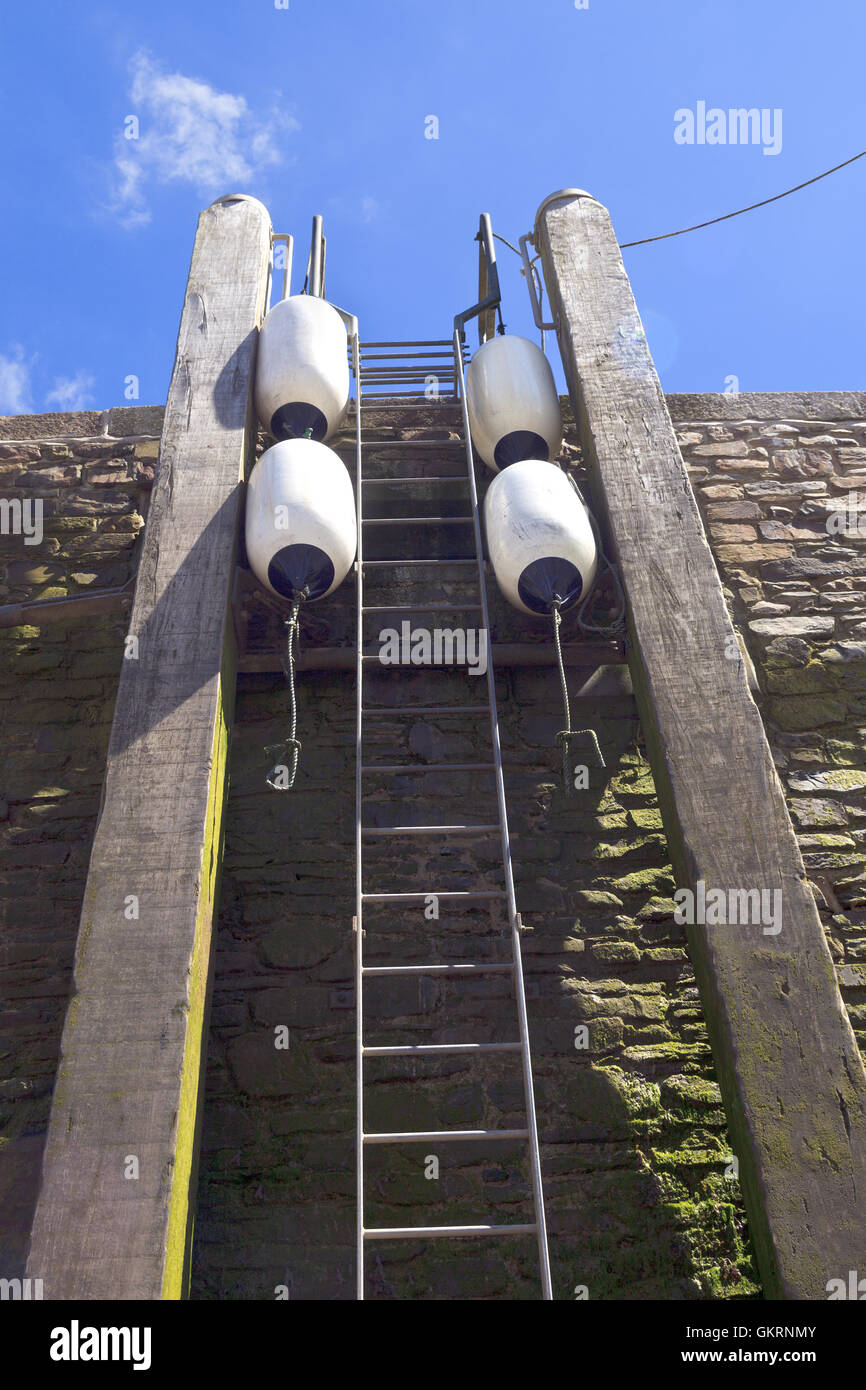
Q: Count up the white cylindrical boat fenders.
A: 4